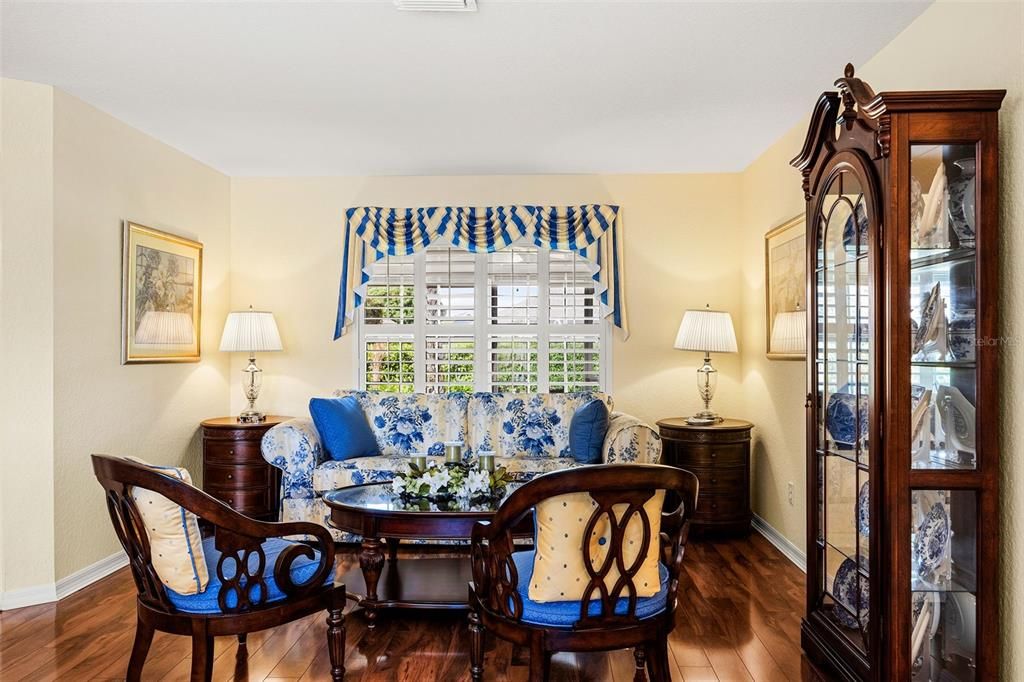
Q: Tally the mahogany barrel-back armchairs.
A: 2